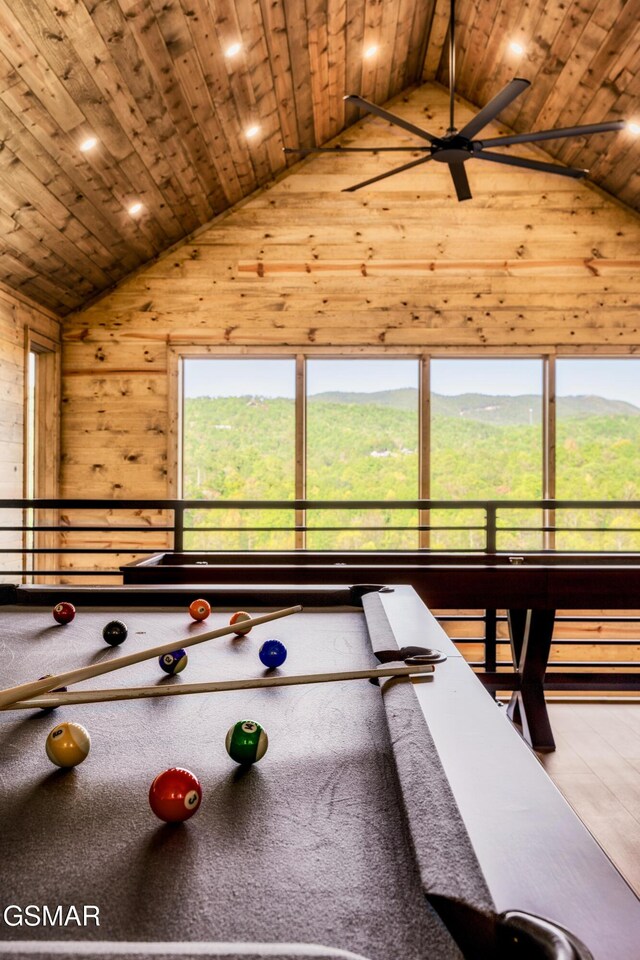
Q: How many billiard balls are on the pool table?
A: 10